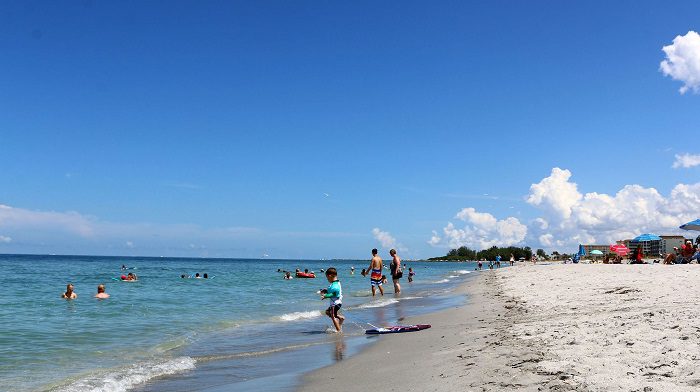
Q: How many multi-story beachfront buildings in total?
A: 2